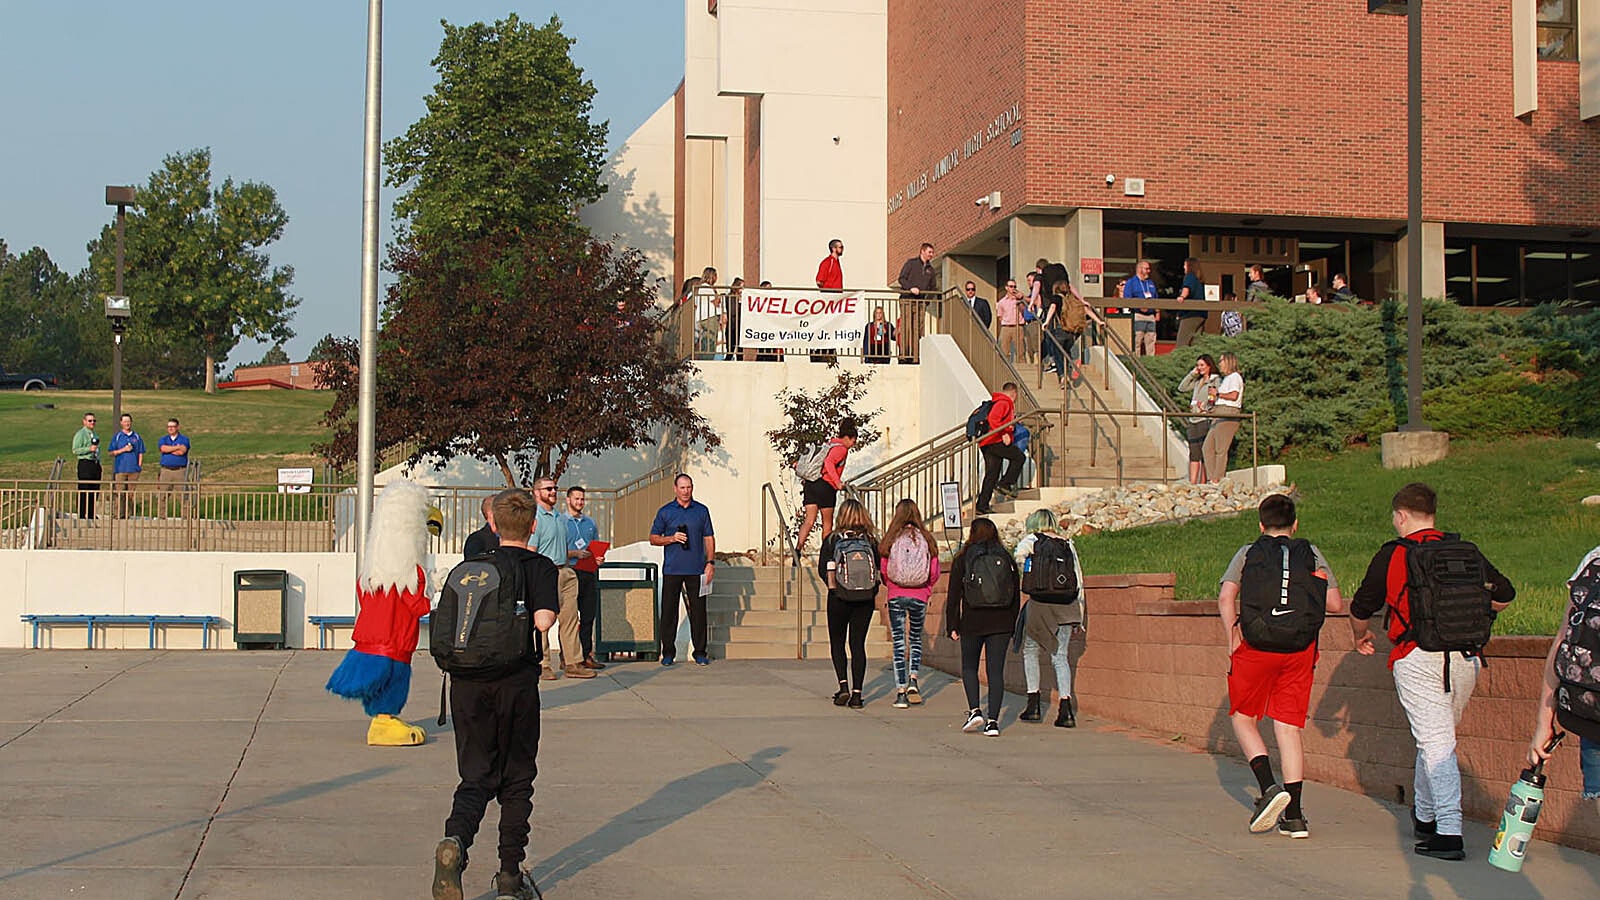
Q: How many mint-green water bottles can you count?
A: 1